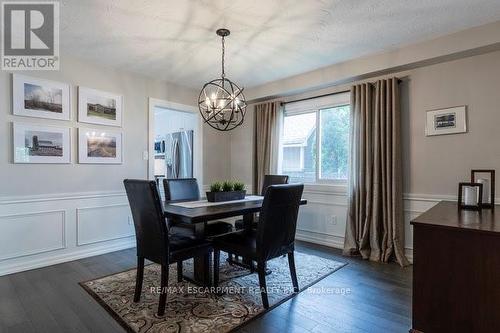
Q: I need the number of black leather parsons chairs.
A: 4